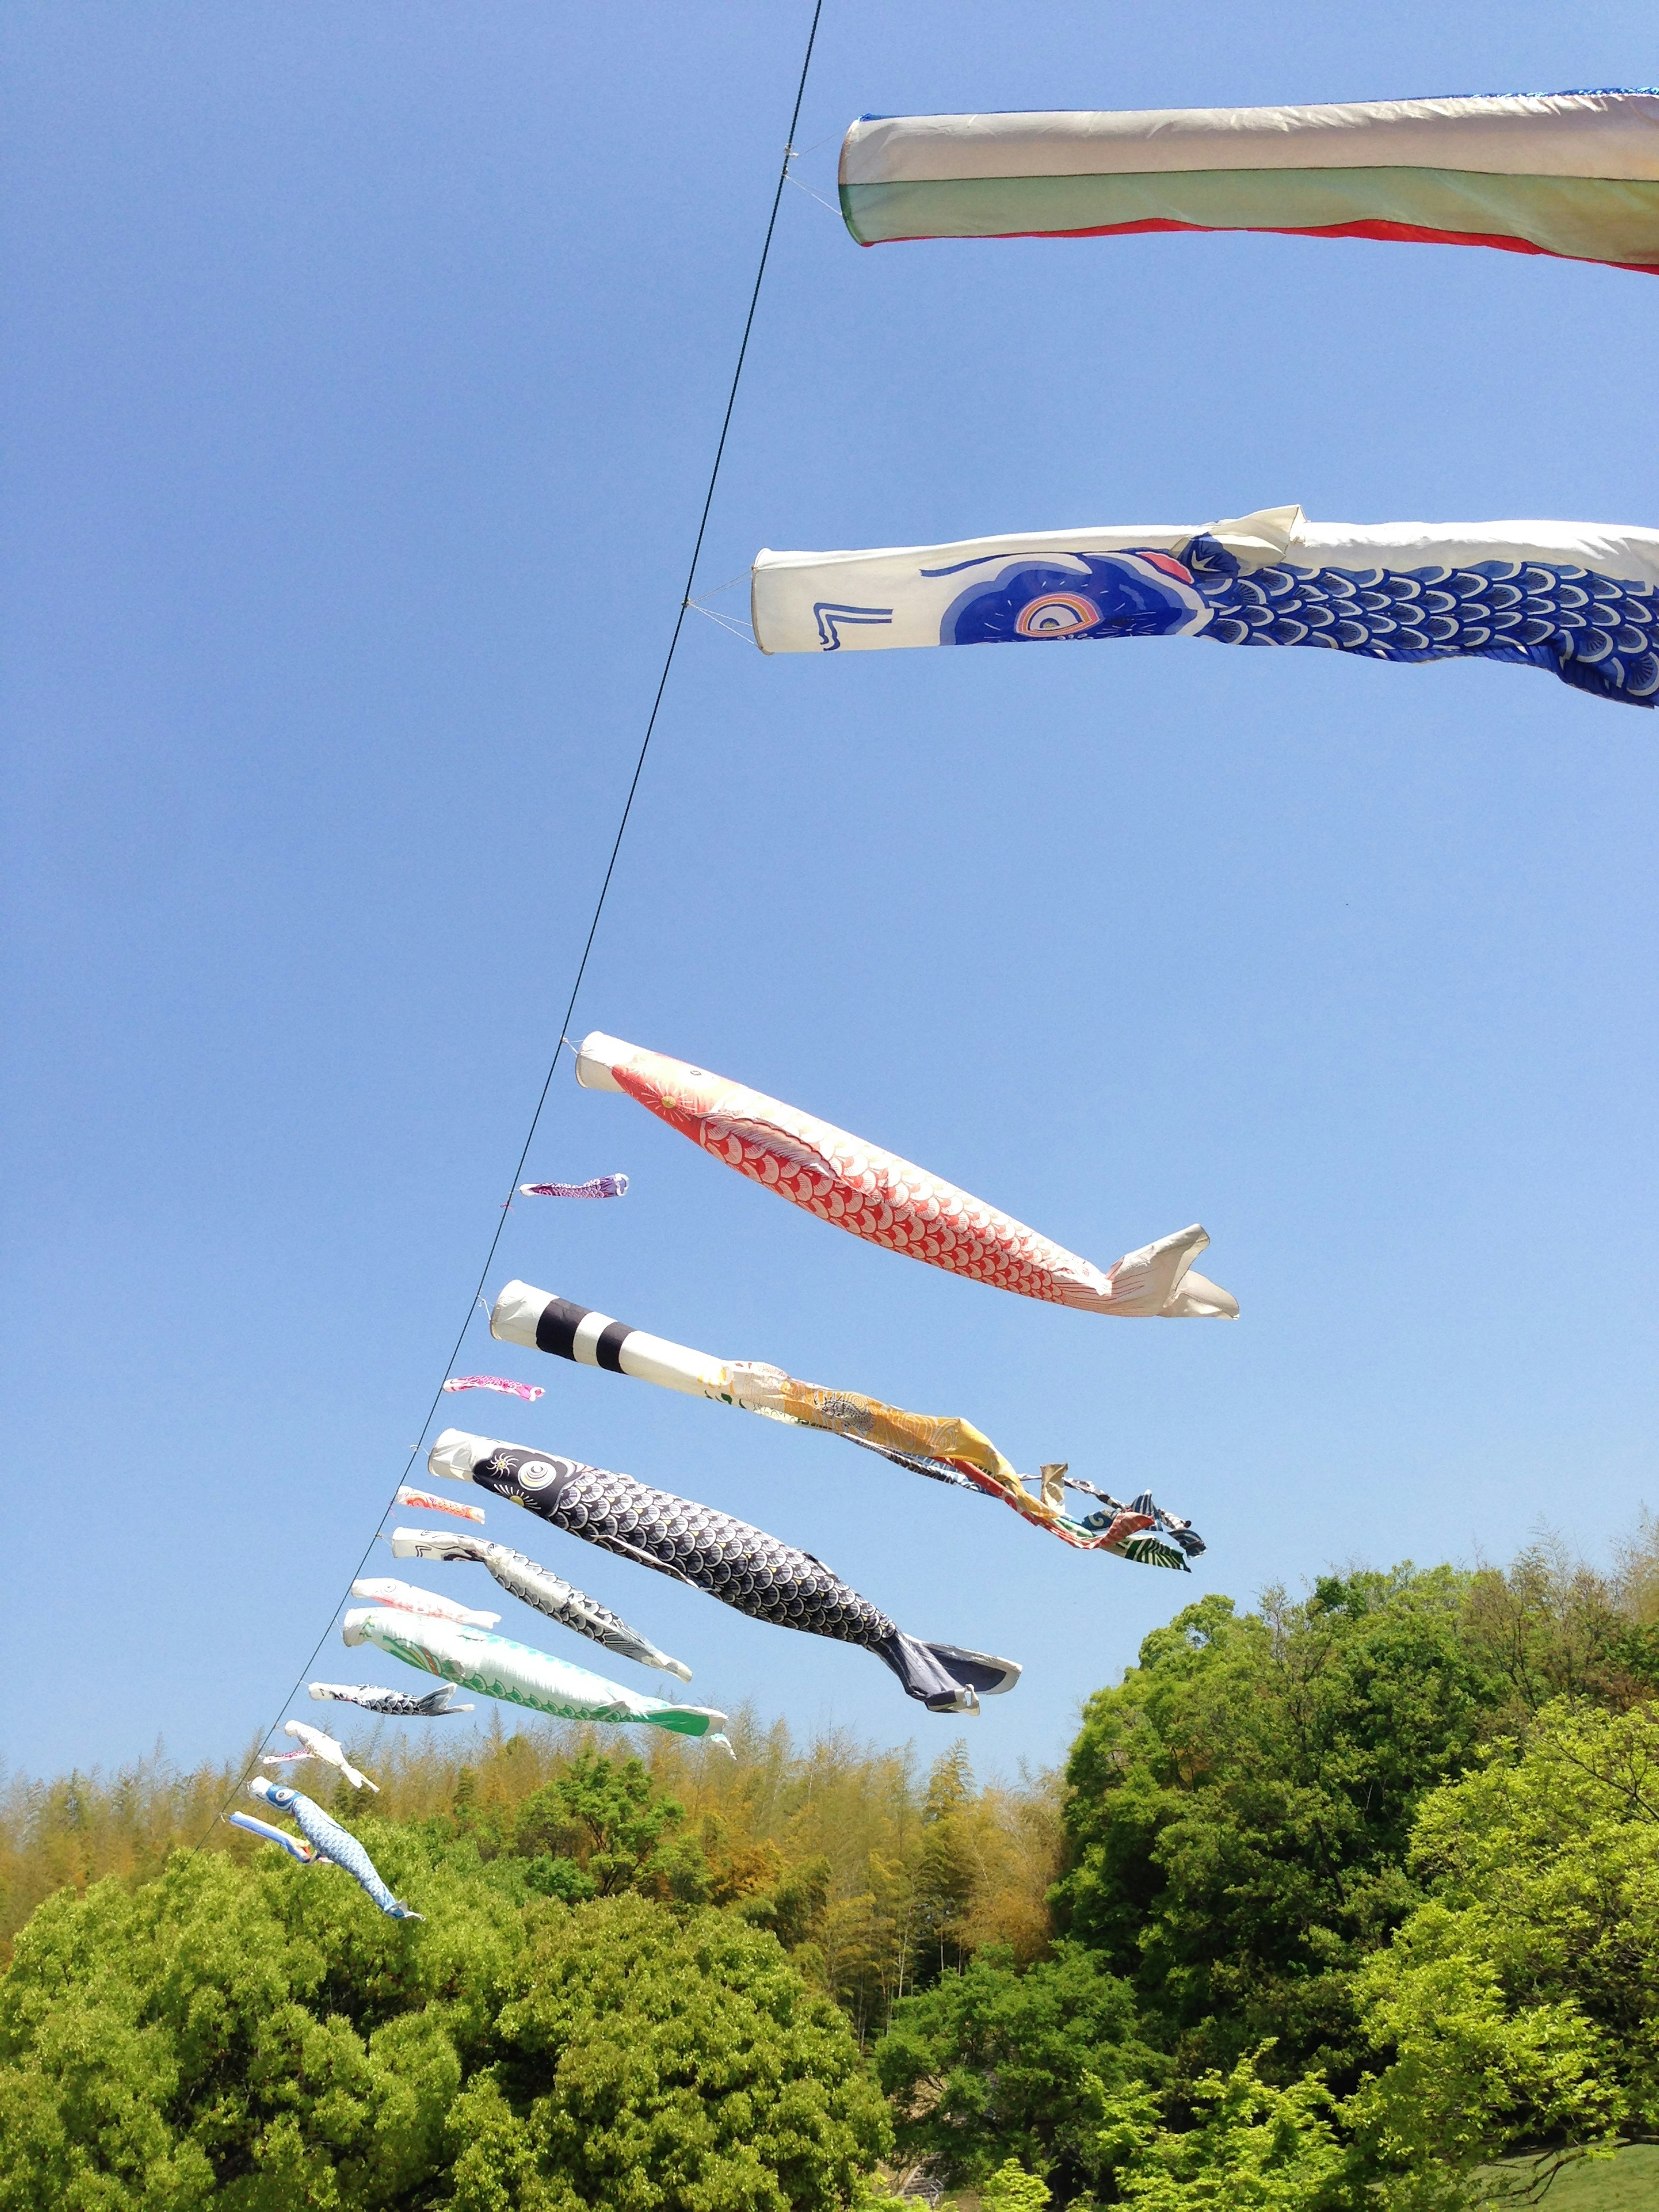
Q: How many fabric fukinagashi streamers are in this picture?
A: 3